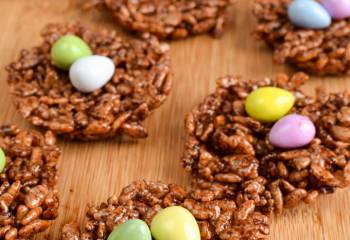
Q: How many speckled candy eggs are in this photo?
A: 0